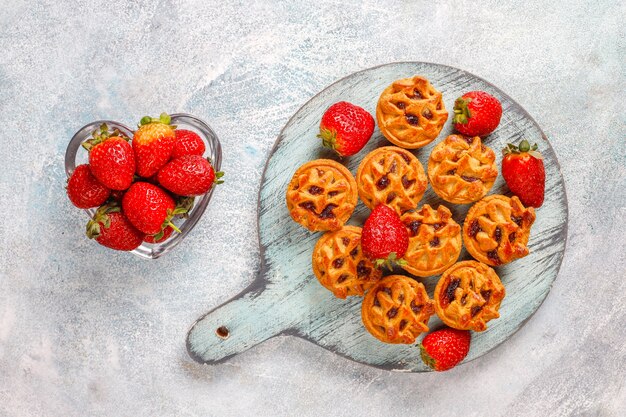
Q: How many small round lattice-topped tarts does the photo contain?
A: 9